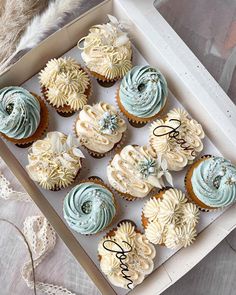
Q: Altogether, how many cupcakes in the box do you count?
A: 12